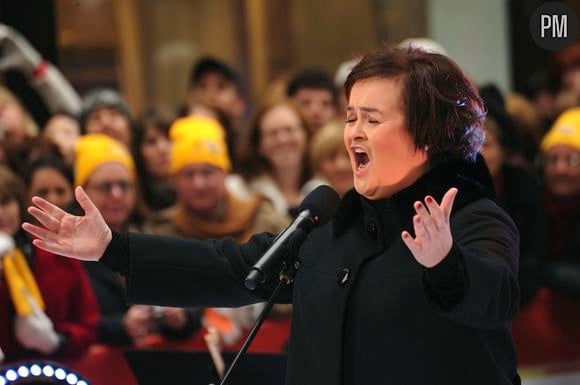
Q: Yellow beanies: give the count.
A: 3